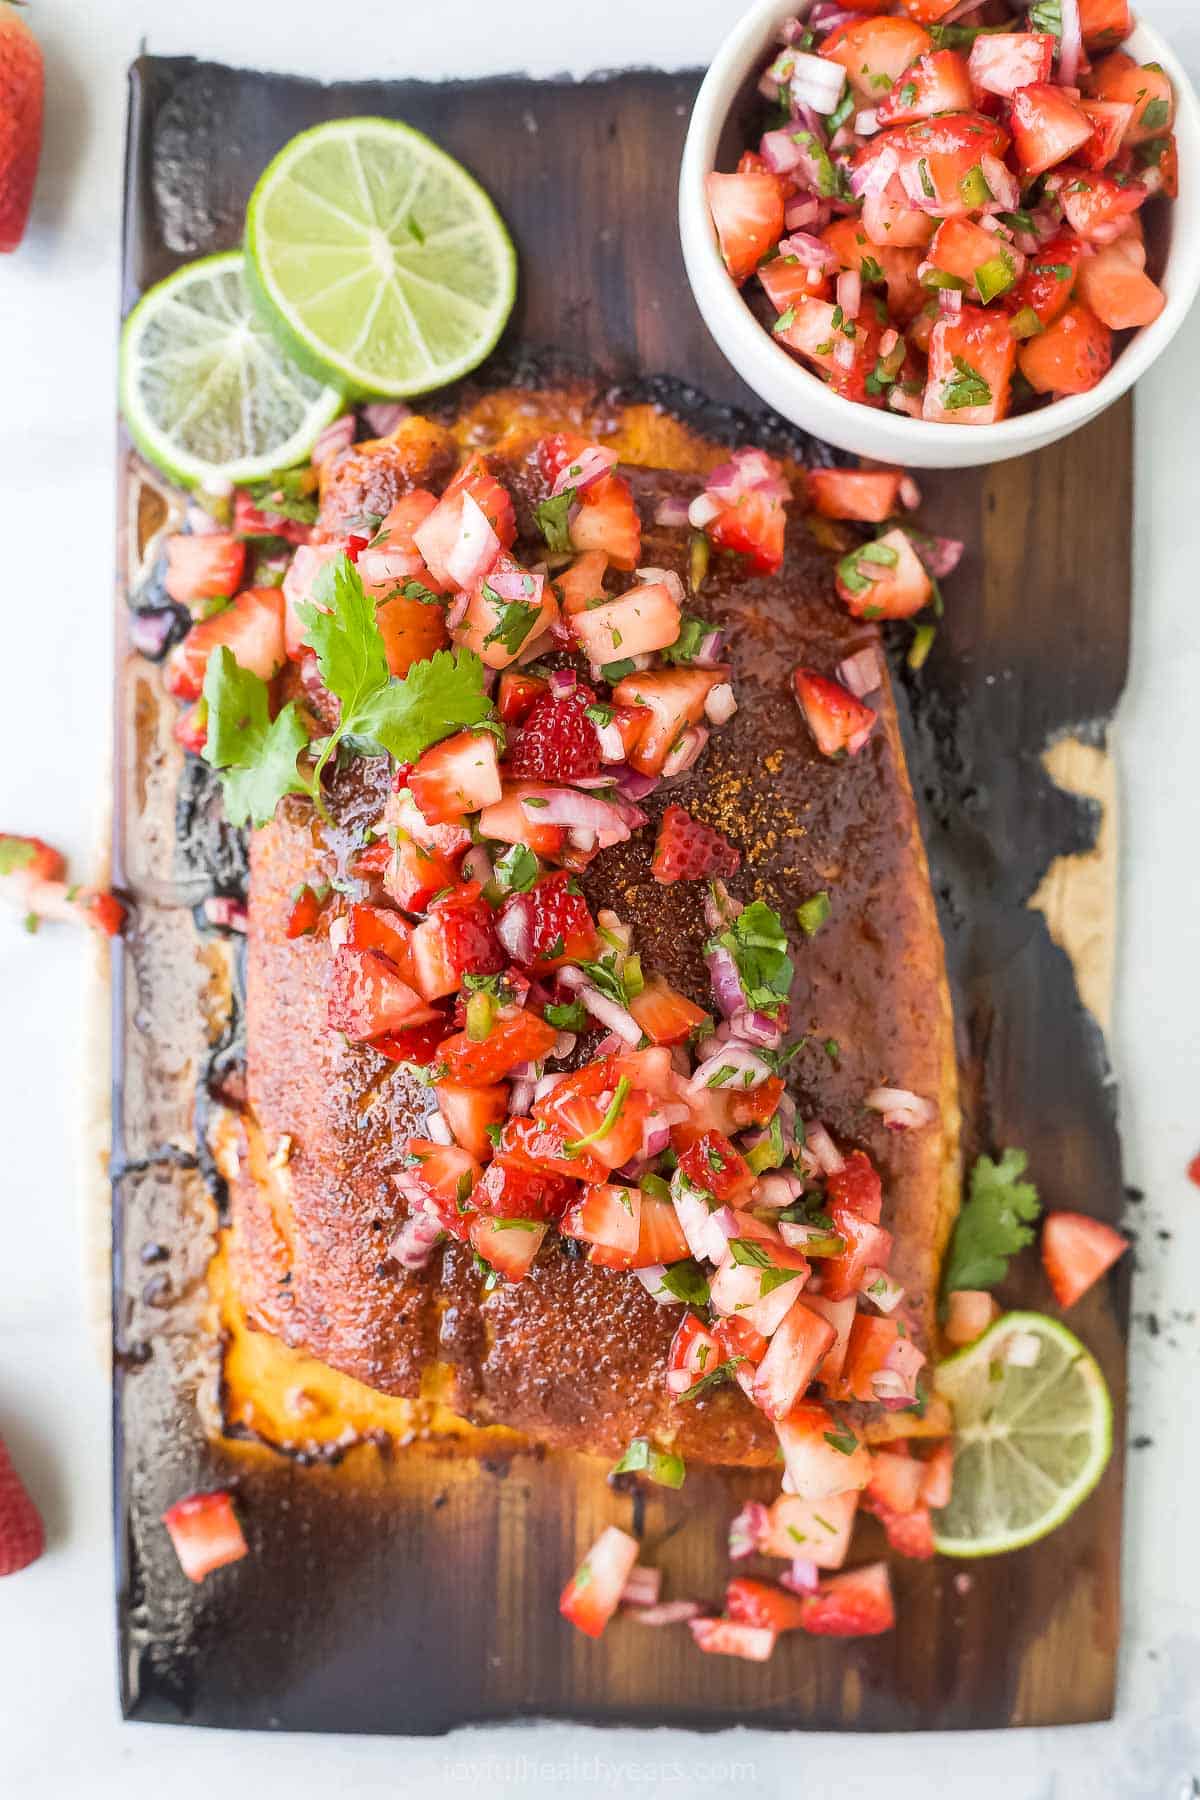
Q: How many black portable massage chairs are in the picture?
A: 0